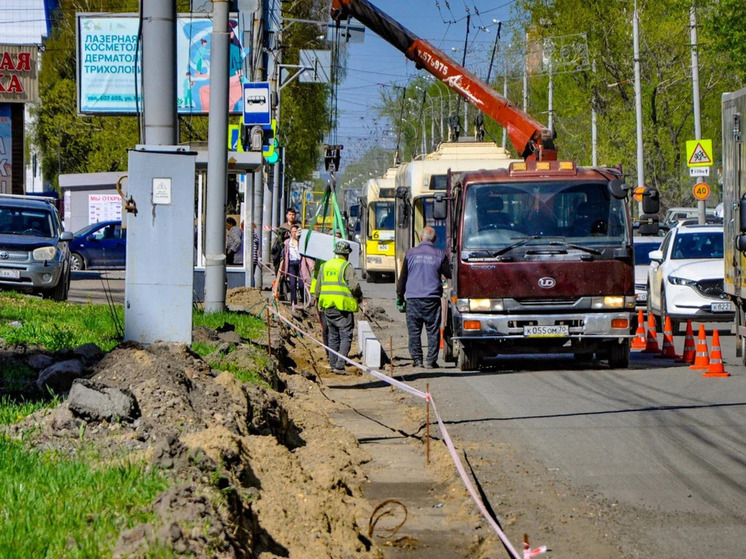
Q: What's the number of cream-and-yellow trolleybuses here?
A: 2